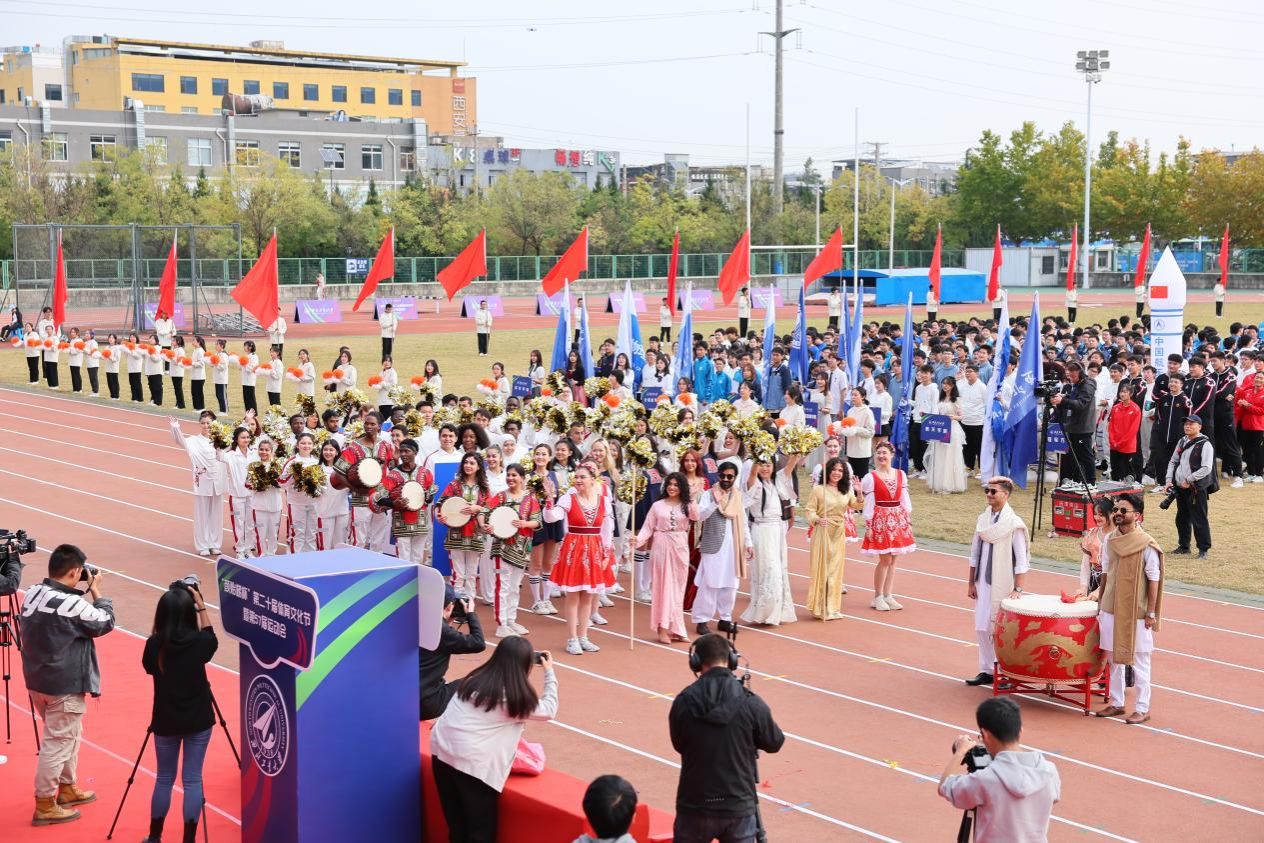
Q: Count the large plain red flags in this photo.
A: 14